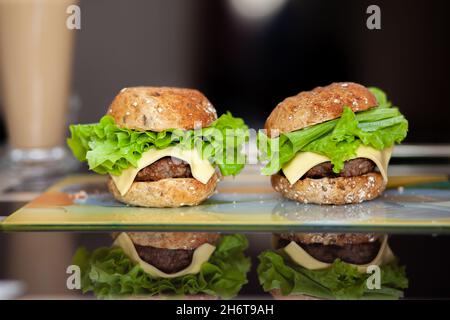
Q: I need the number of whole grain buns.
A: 2